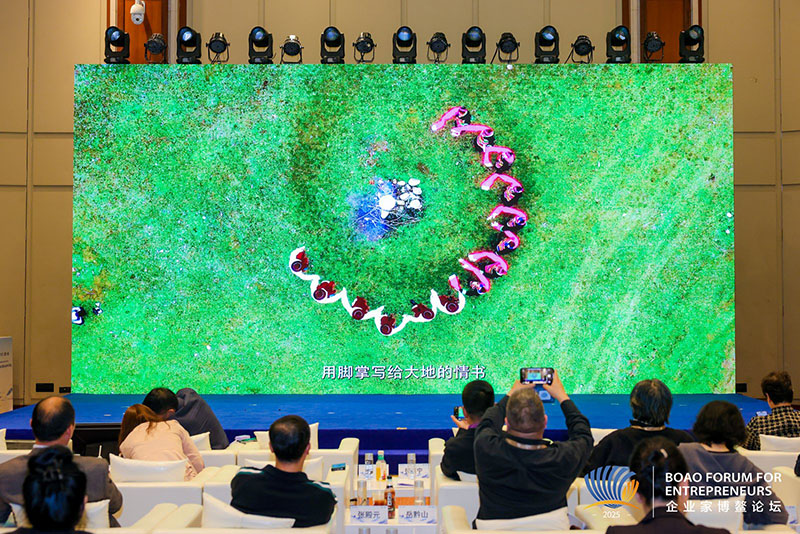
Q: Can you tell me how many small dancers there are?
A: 14